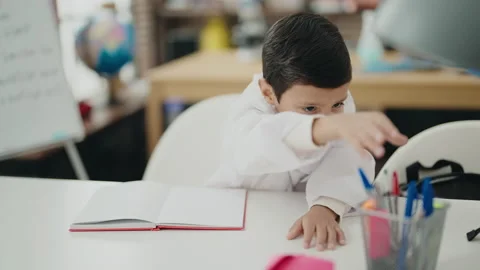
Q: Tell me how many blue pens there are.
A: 3